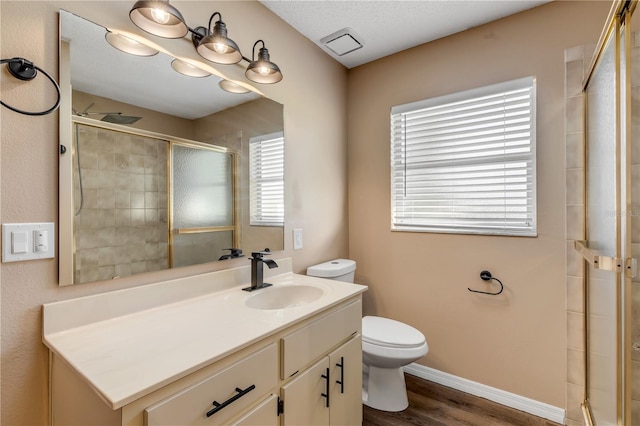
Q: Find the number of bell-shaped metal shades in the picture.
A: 3